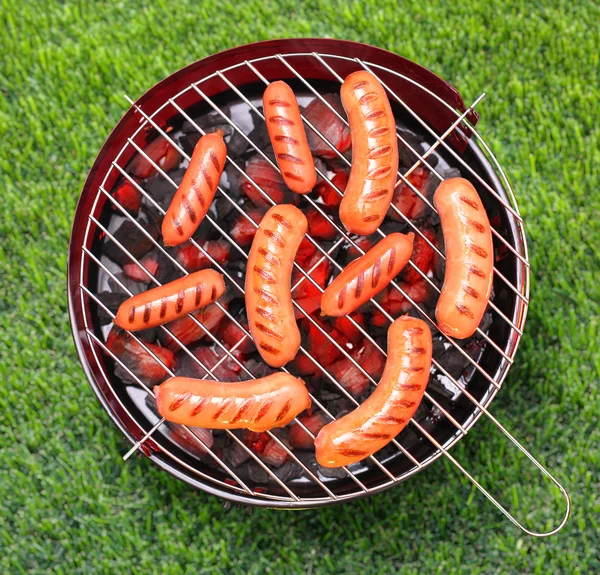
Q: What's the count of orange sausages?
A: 9